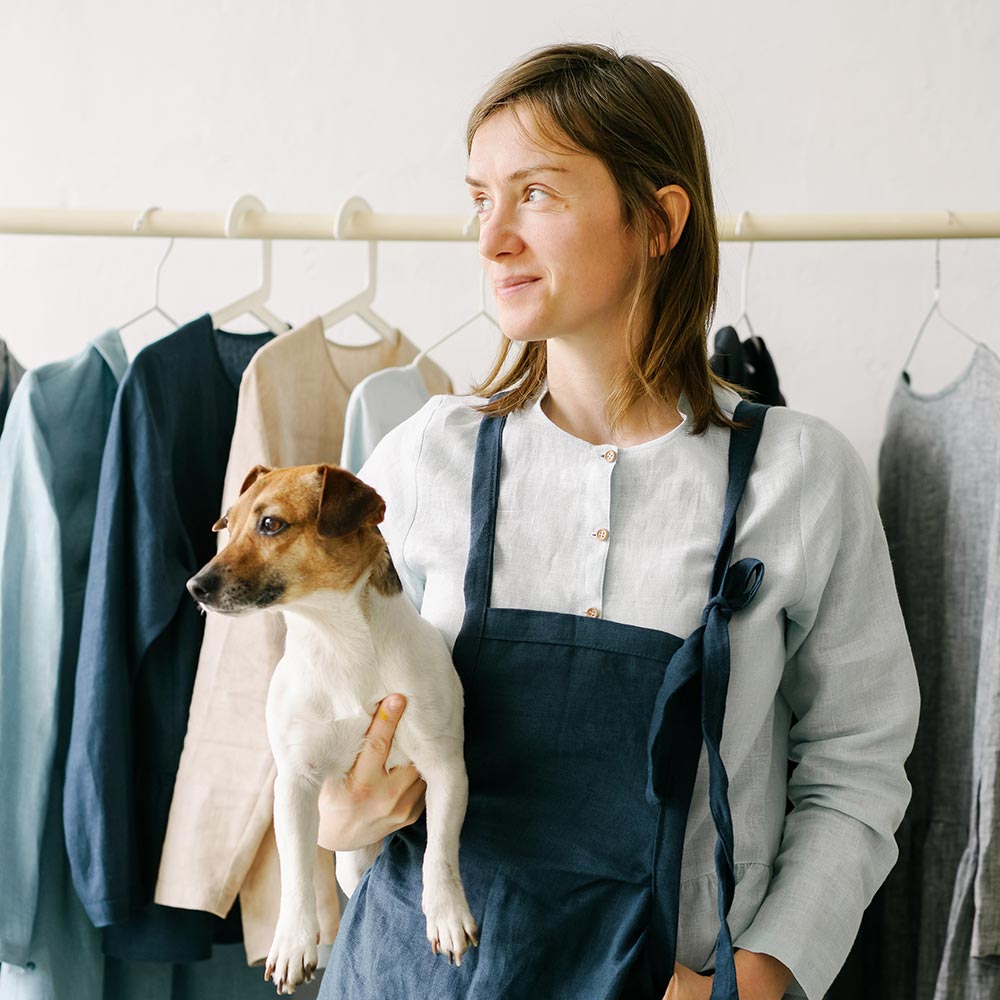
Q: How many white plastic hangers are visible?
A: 2